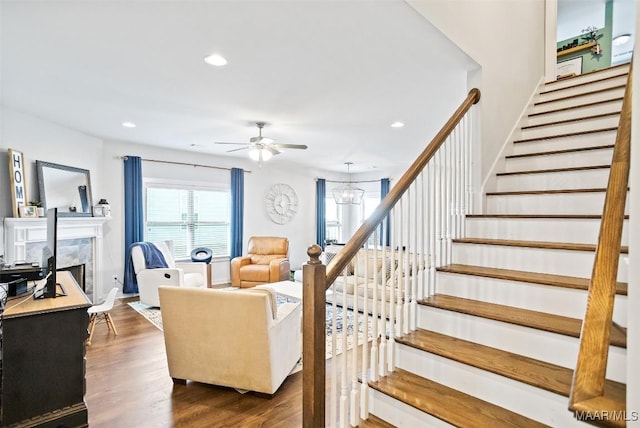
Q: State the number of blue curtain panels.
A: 4